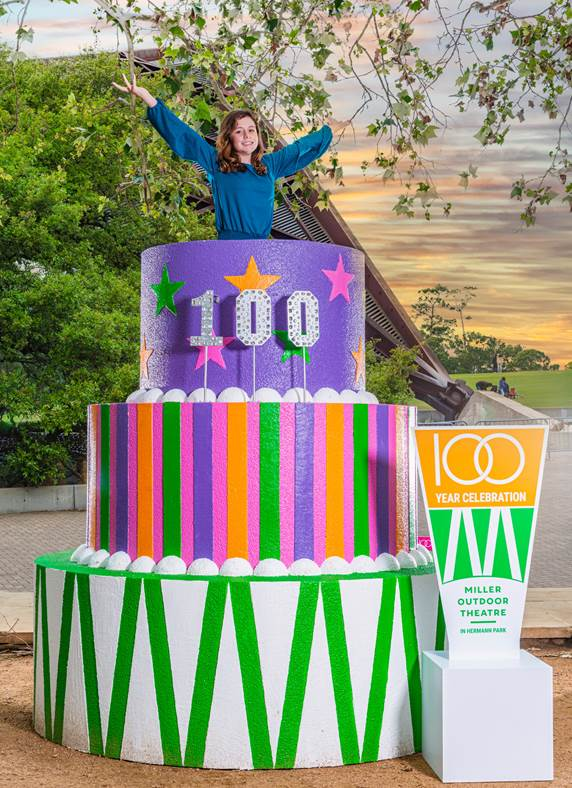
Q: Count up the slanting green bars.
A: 13